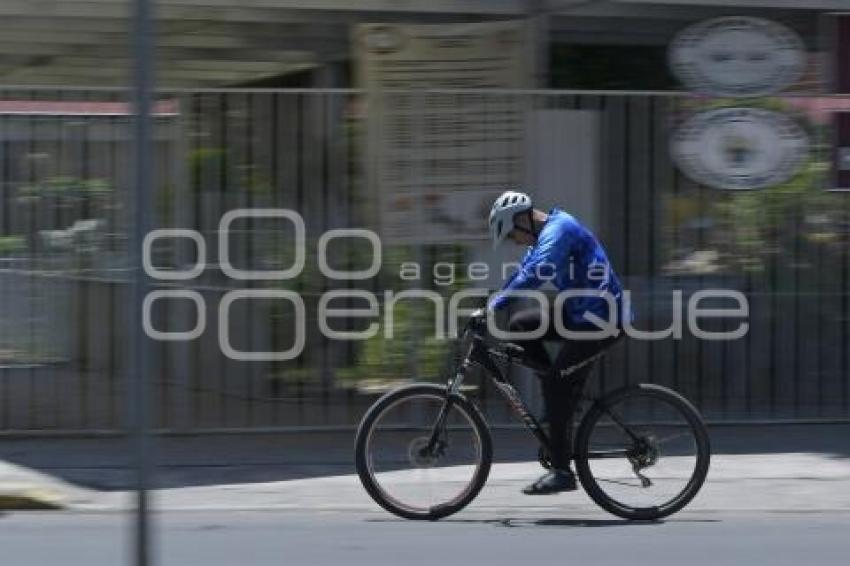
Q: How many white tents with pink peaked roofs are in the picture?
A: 0